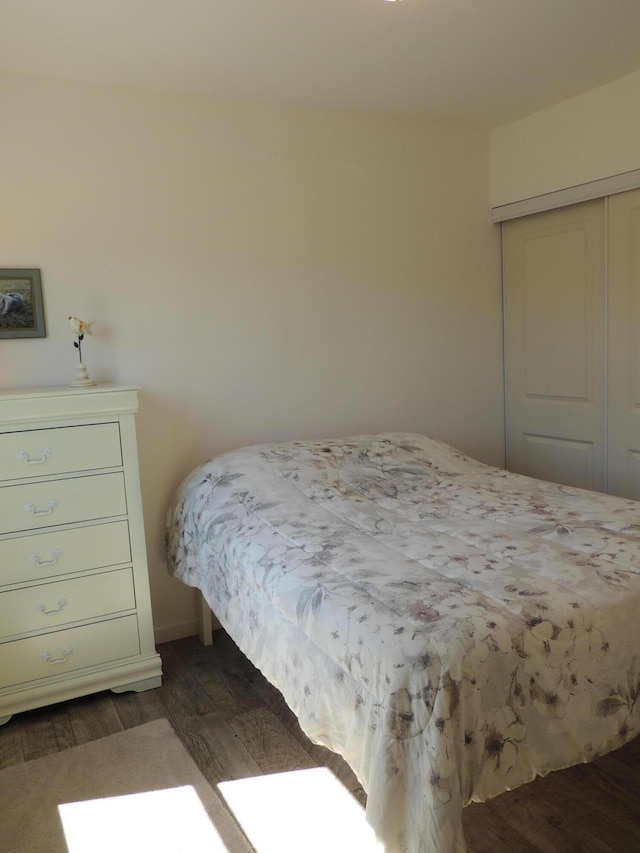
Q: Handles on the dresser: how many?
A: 5